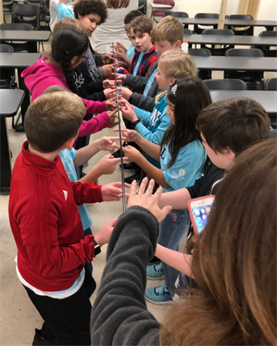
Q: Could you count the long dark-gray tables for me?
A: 7